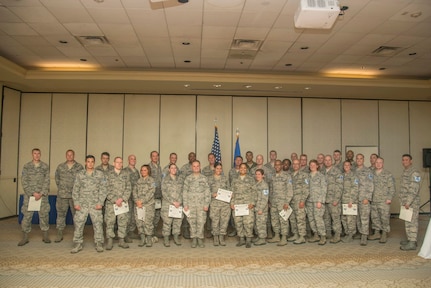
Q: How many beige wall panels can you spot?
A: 13